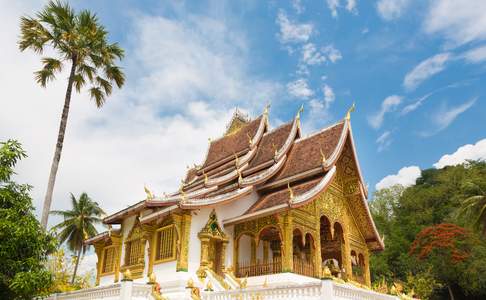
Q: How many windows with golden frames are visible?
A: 3